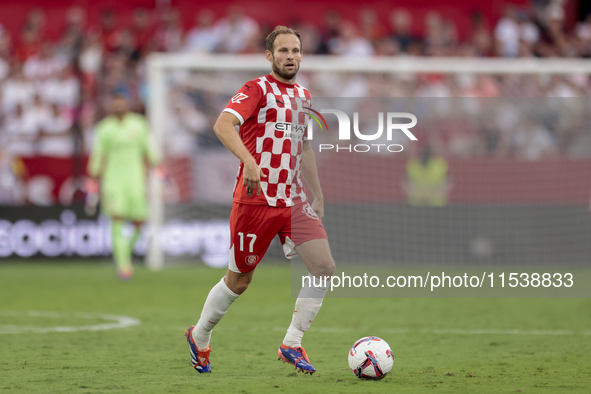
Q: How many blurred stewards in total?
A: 1